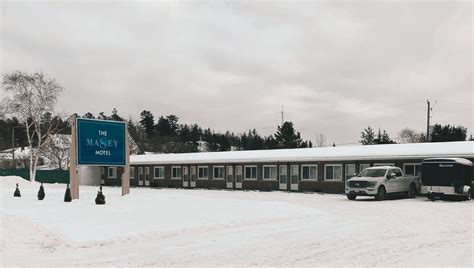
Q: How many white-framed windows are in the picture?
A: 12